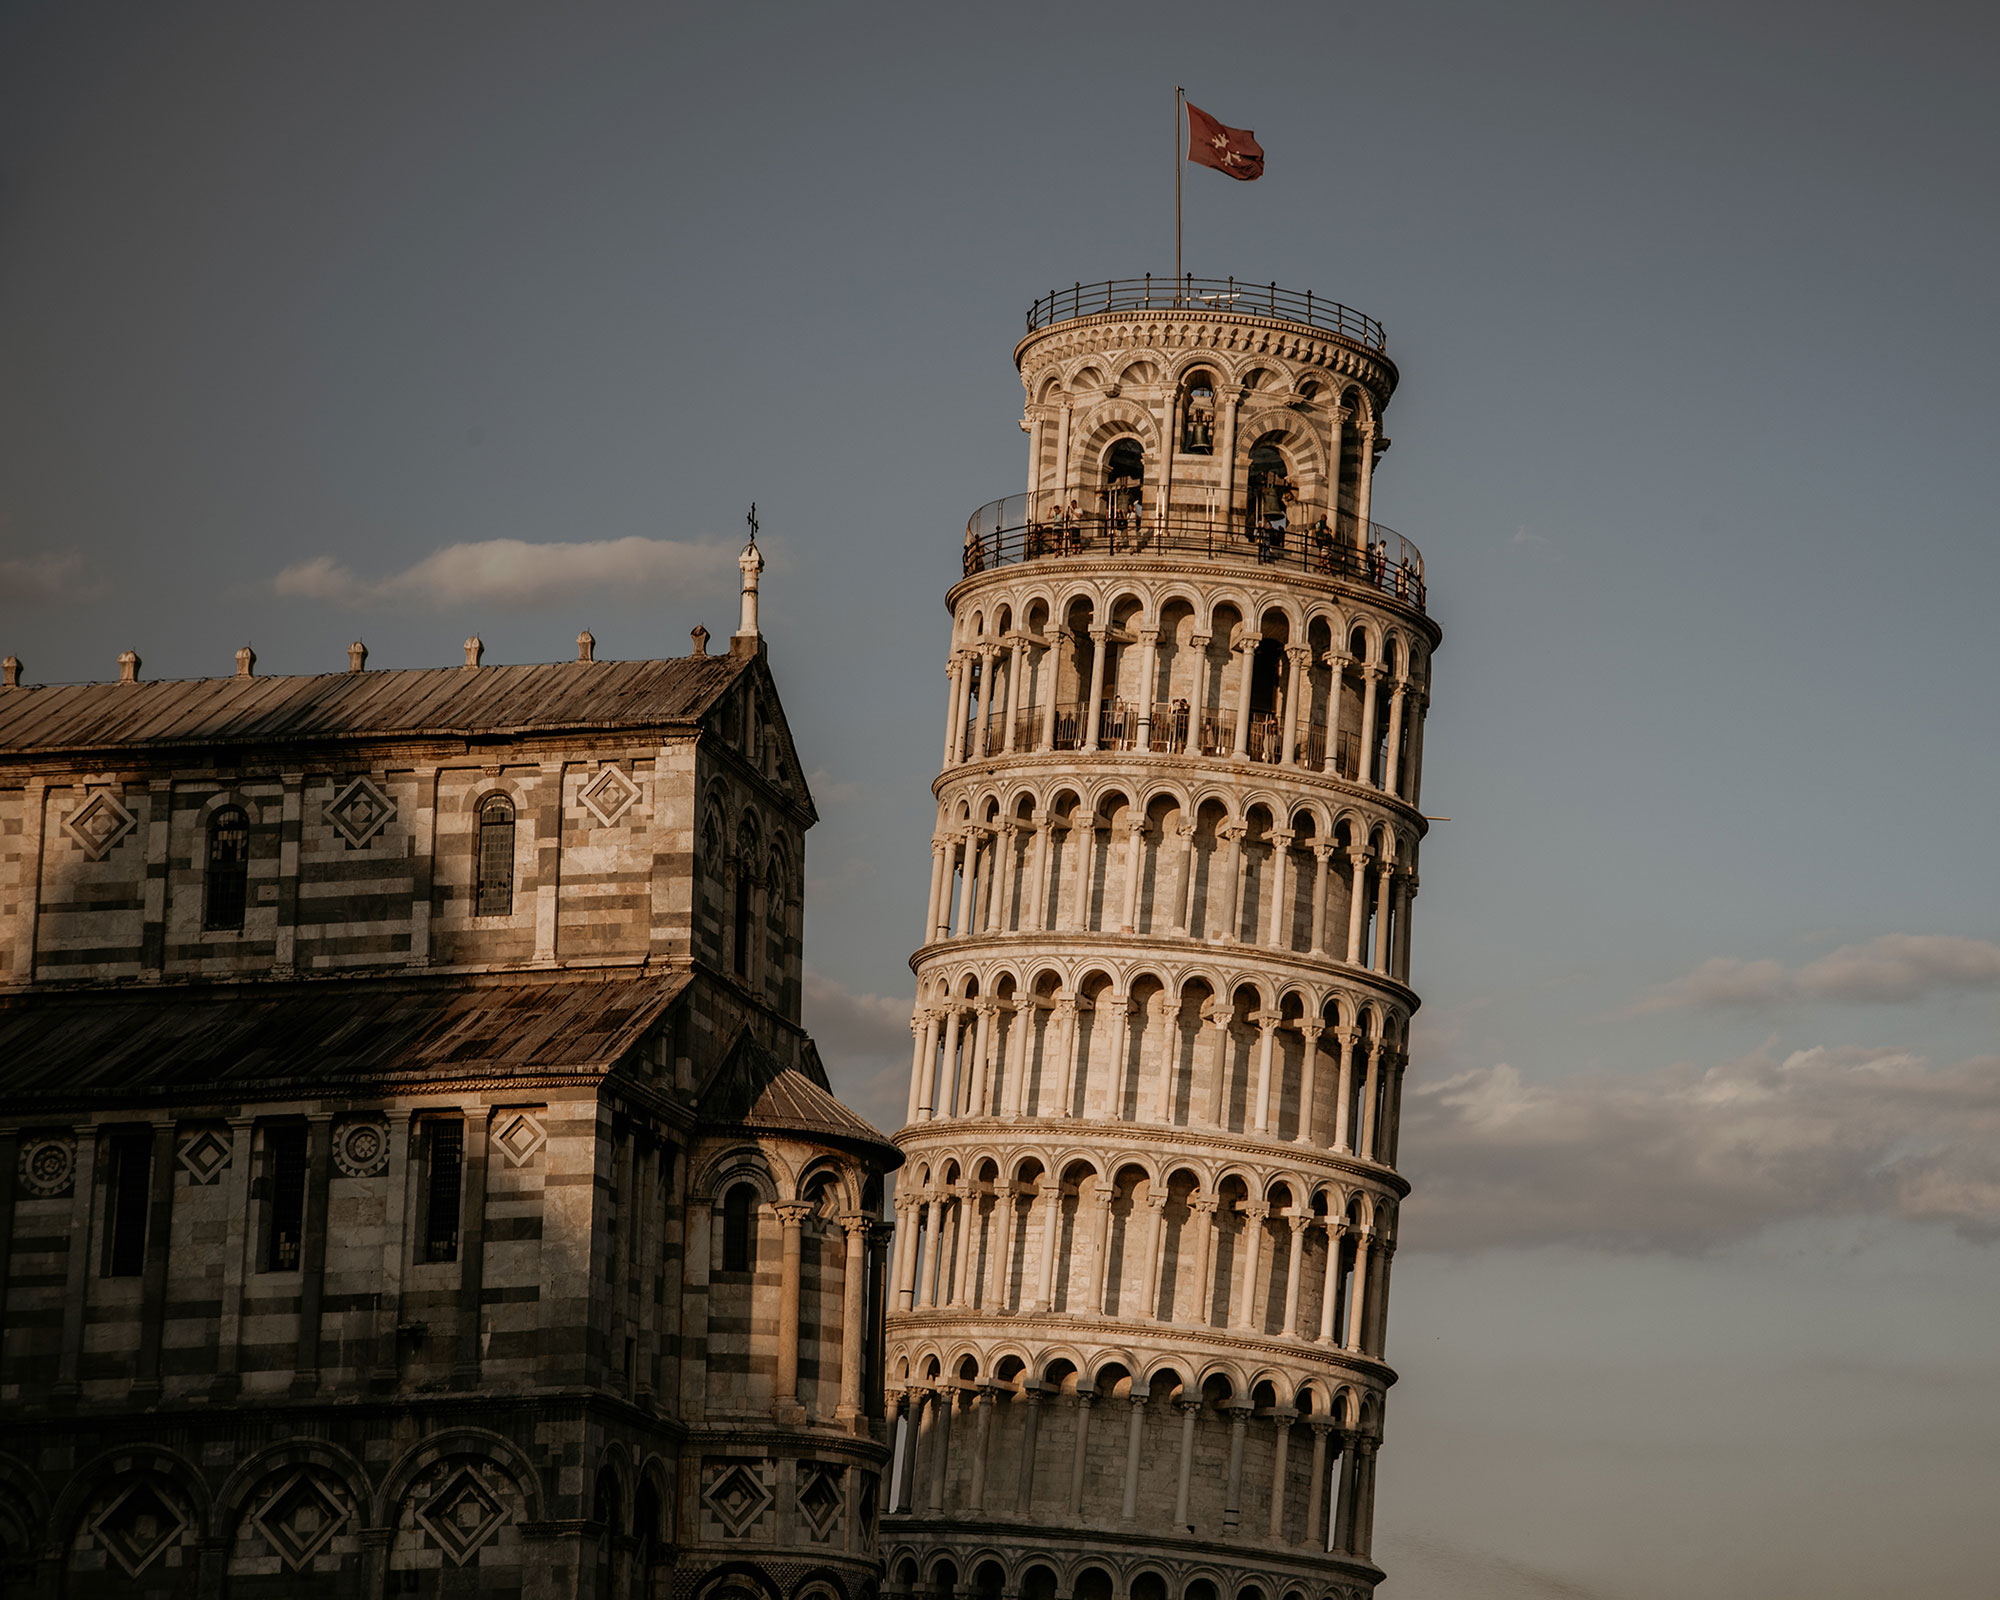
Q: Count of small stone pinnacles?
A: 7